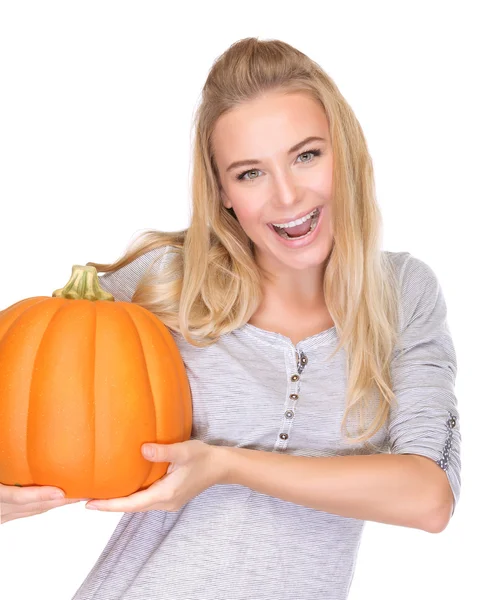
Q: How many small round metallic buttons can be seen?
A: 6